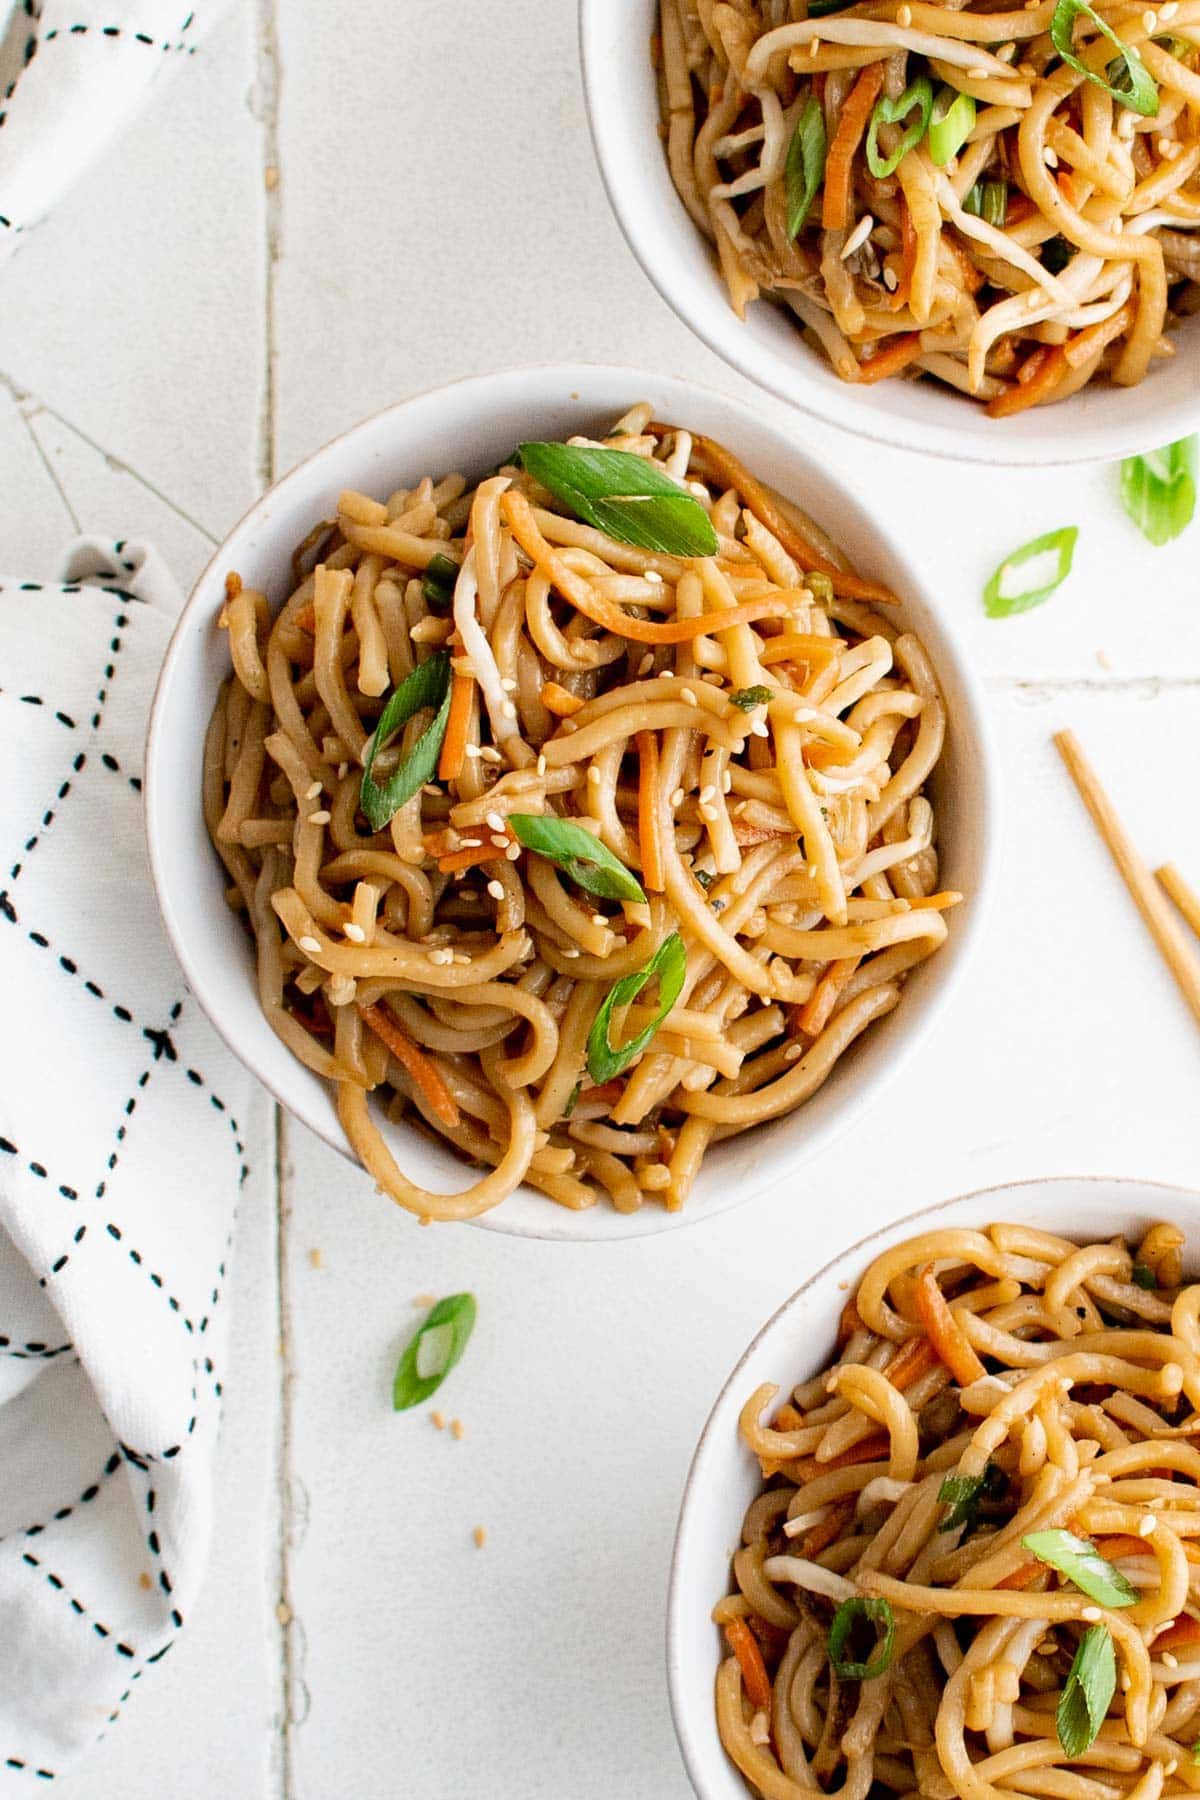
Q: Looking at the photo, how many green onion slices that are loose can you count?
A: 3